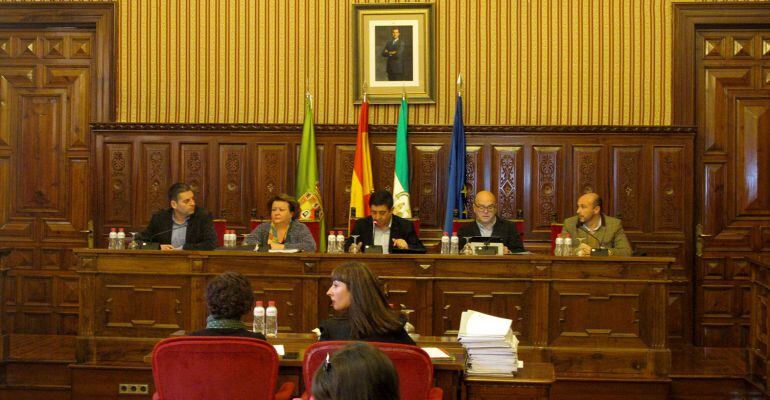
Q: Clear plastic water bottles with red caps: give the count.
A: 12